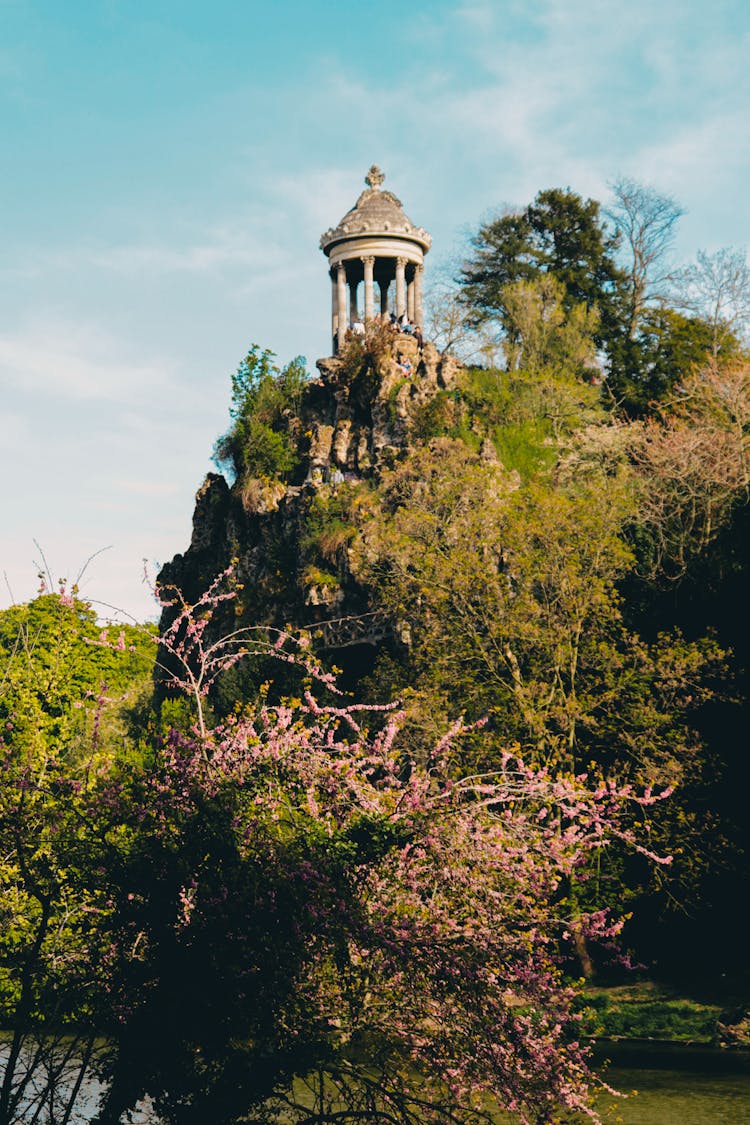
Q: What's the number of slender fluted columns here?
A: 8